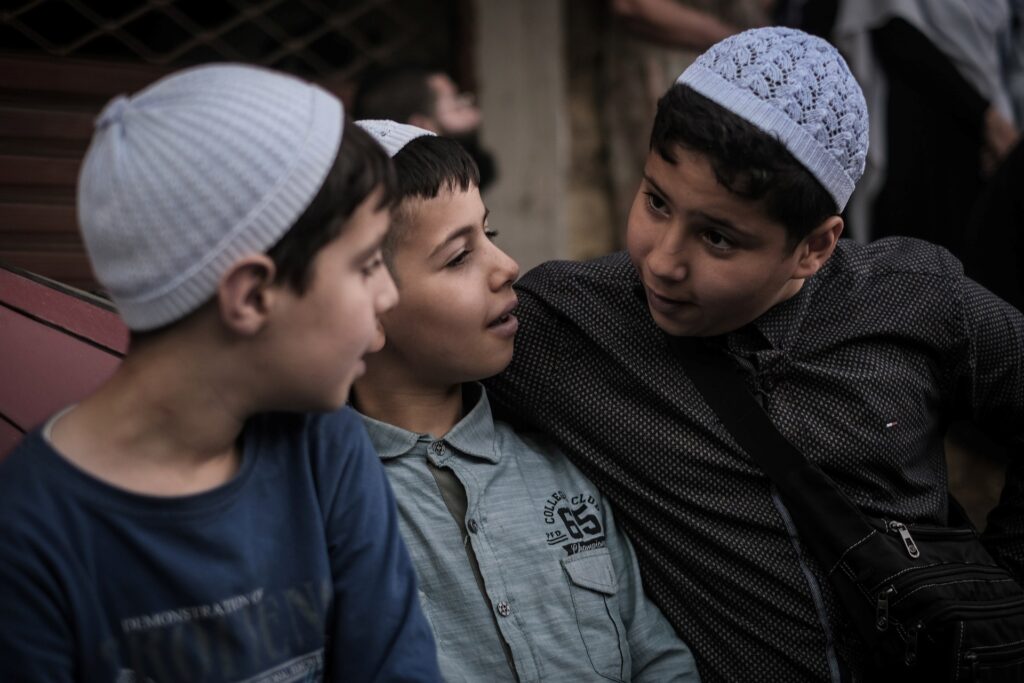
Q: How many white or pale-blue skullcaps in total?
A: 3